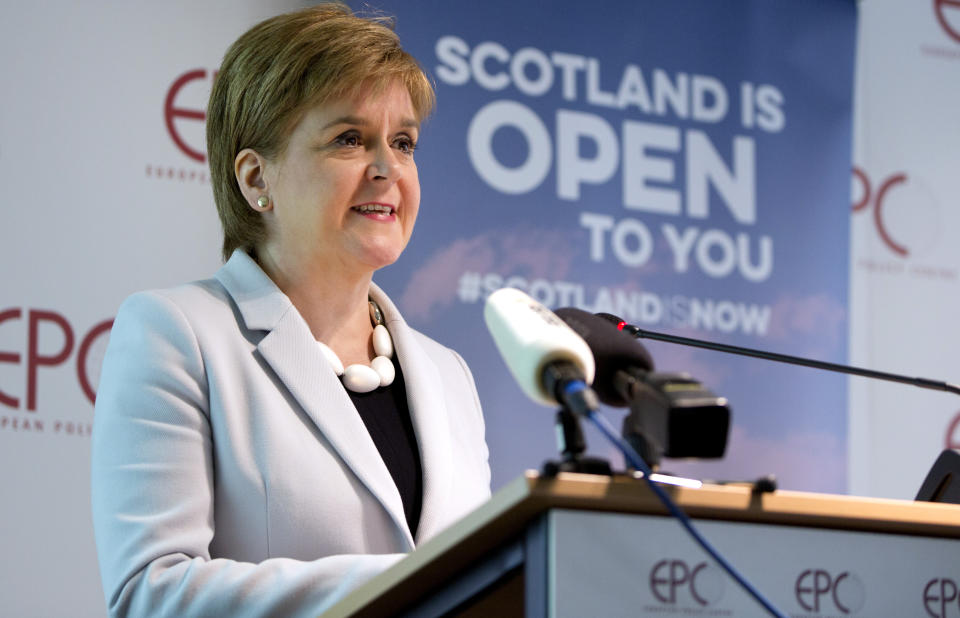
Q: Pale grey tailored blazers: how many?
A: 1